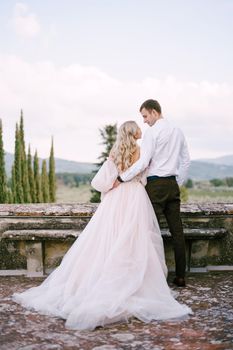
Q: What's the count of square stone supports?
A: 2